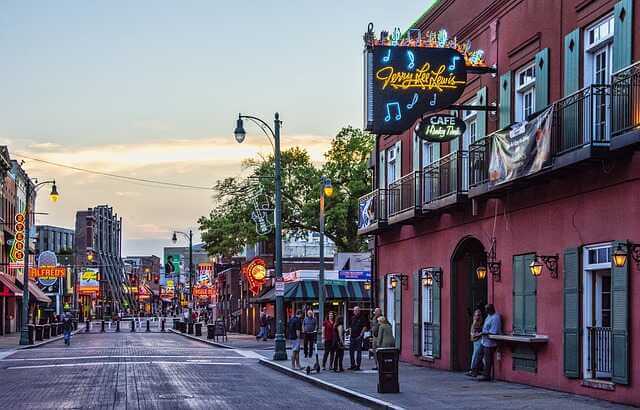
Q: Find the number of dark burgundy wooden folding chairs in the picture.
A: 0